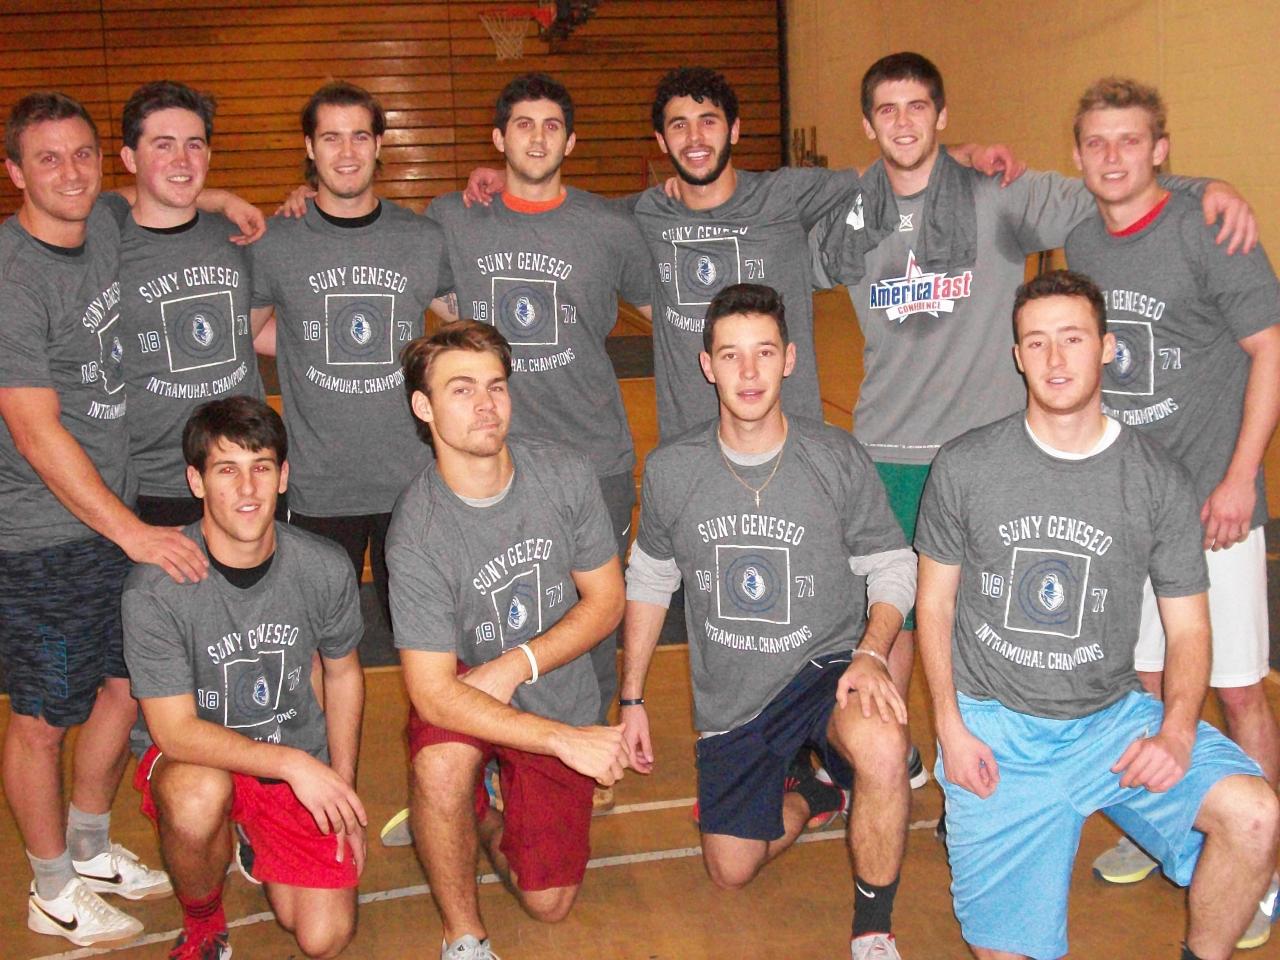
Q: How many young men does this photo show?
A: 11